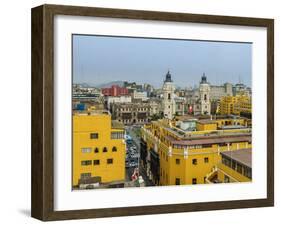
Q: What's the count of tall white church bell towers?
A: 2